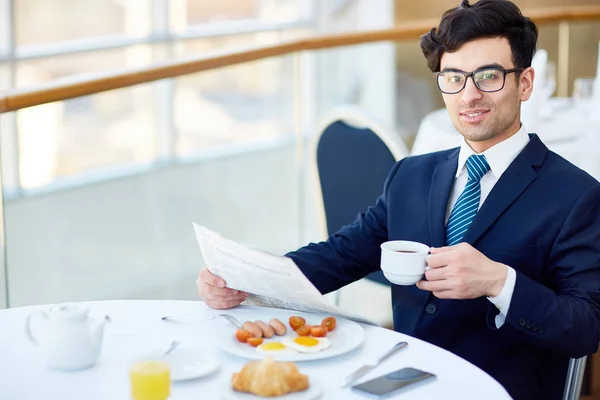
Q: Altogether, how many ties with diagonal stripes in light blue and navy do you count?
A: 1